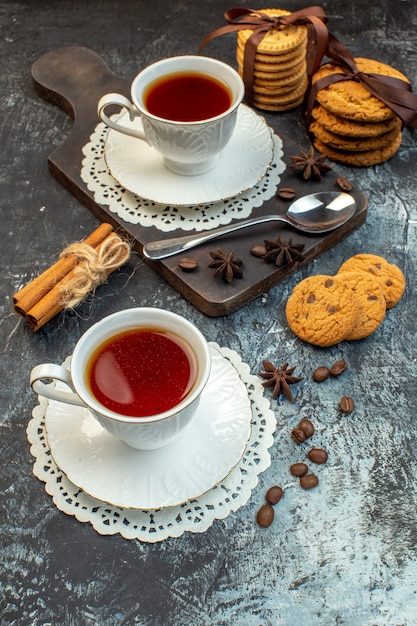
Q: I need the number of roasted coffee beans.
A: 14